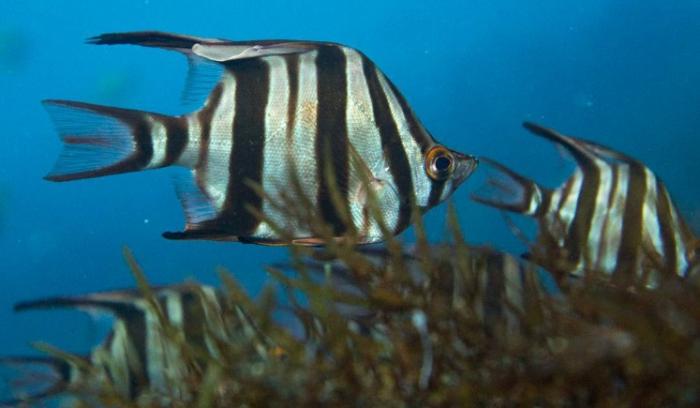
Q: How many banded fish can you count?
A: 4